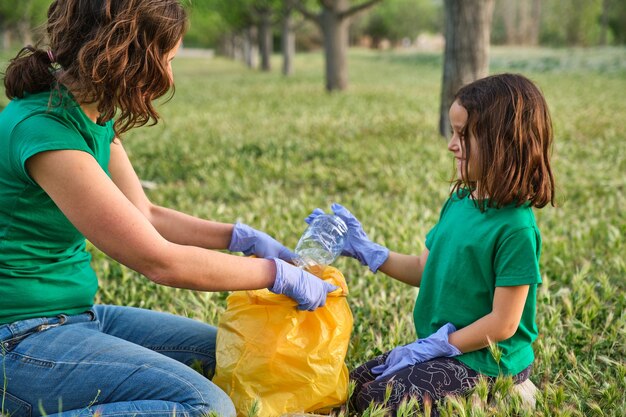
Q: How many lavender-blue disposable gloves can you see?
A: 4